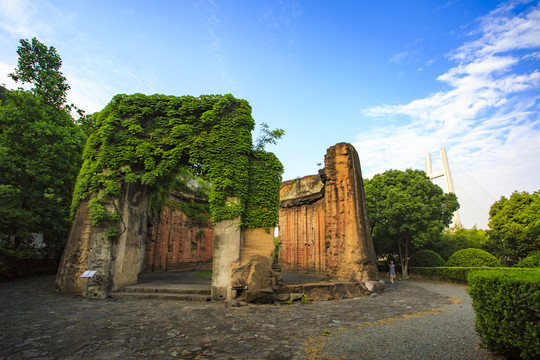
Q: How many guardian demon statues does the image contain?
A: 0